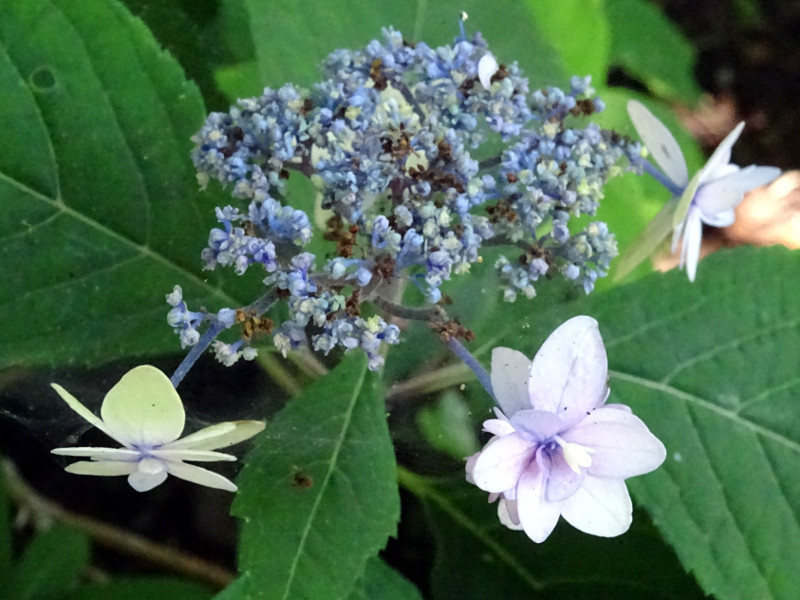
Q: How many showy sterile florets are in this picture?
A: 3